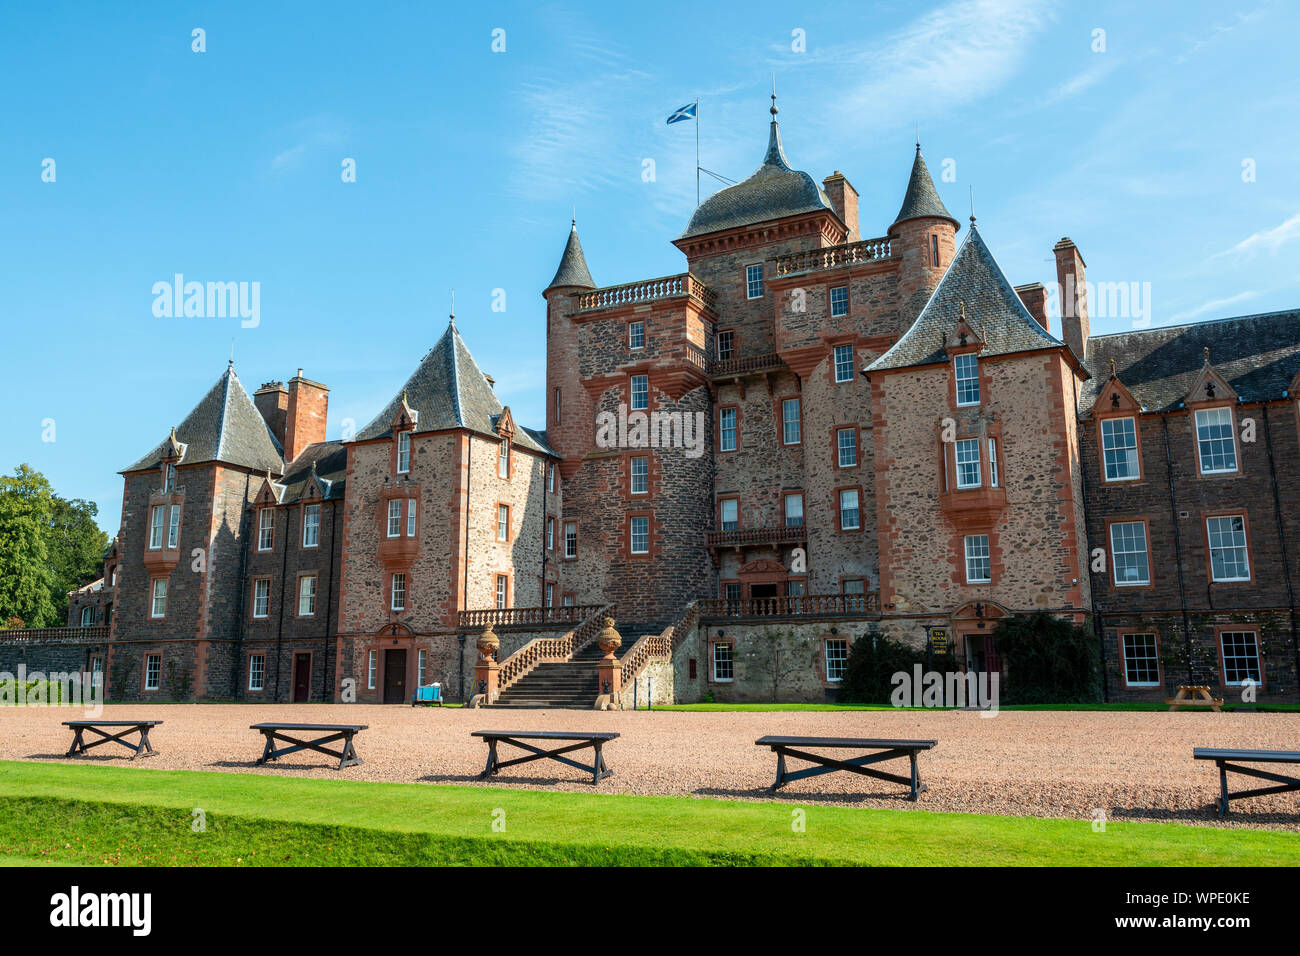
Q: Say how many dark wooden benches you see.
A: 5